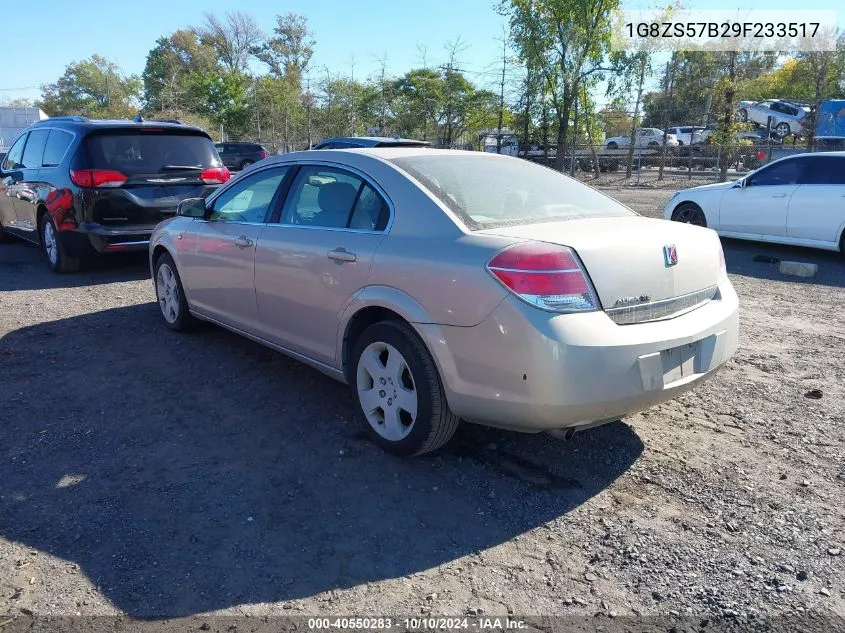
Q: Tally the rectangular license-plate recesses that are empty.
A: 1